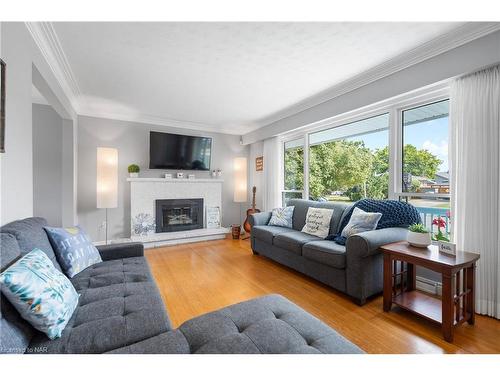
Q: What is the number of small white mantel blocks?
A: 3